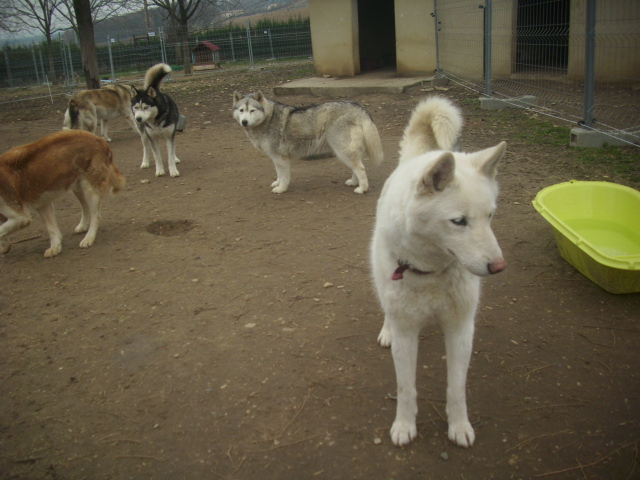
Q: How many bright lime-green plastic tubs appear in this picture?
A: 1